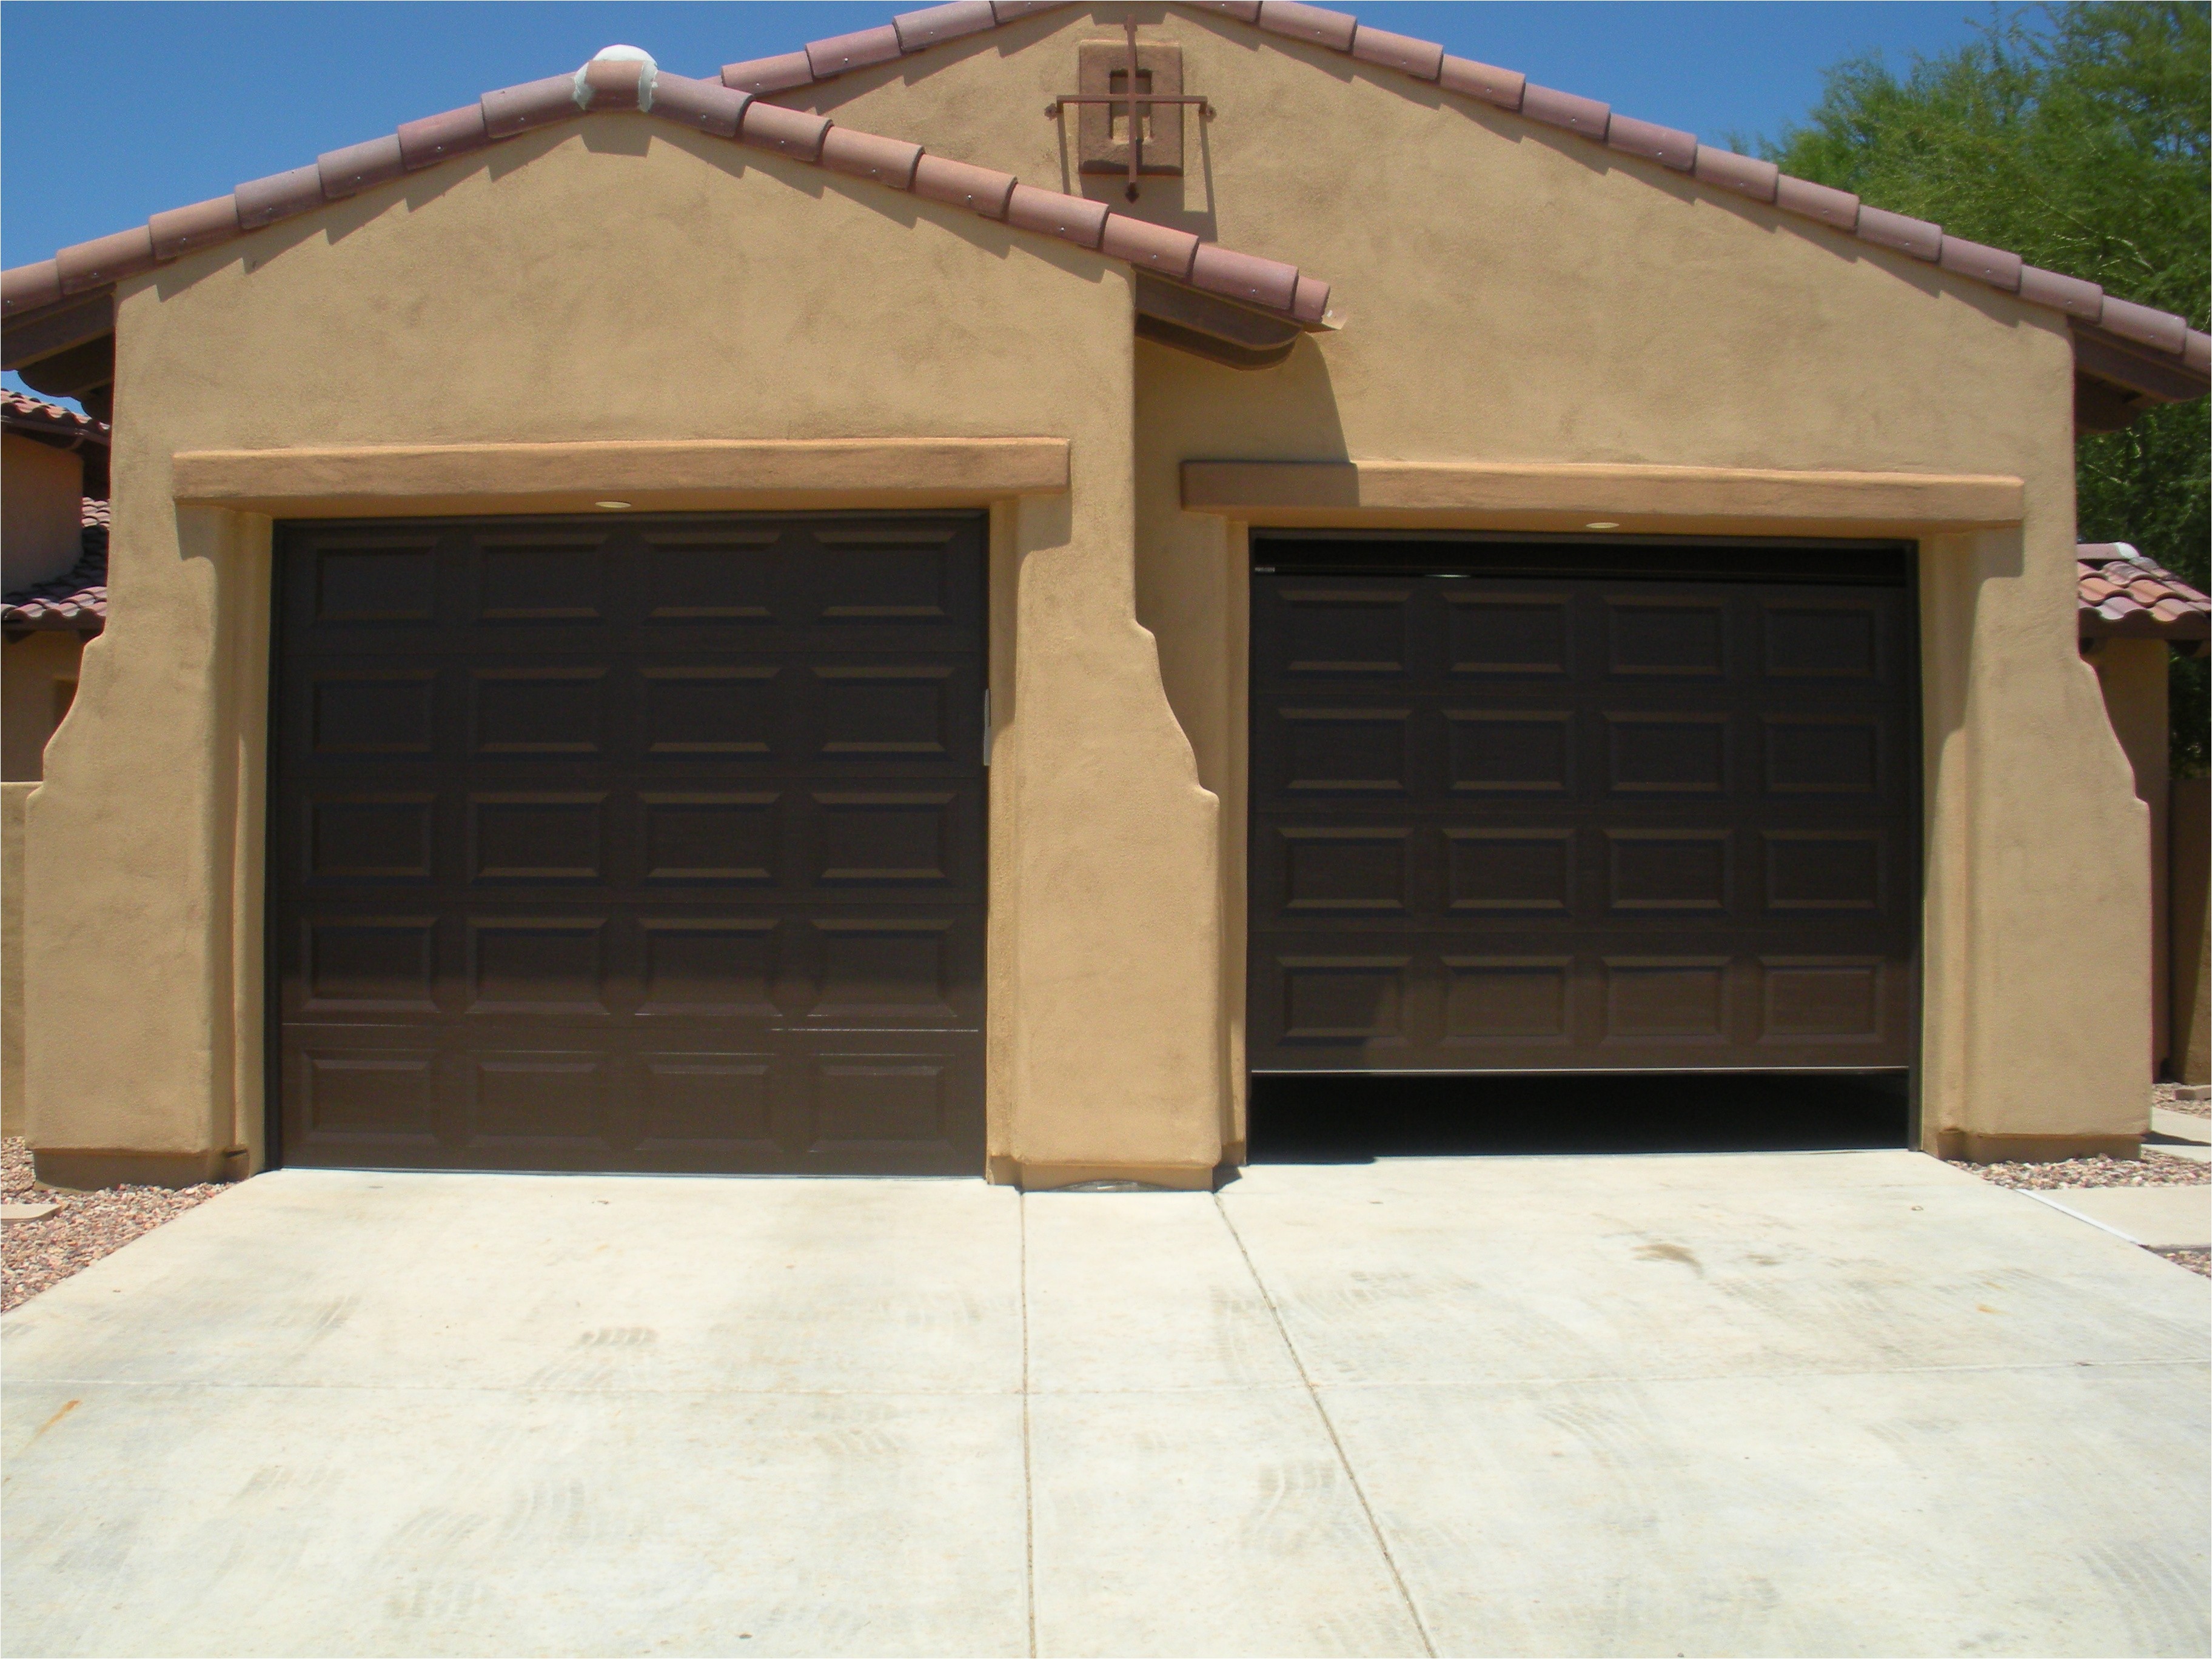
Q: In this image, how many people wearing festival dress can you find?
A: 0